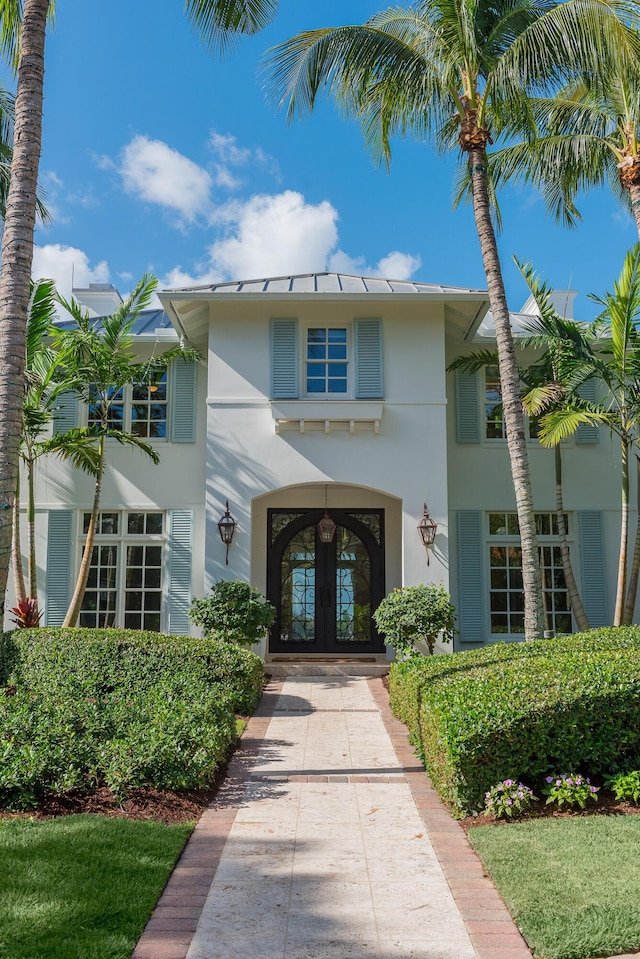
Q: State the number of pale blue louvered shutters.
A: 10